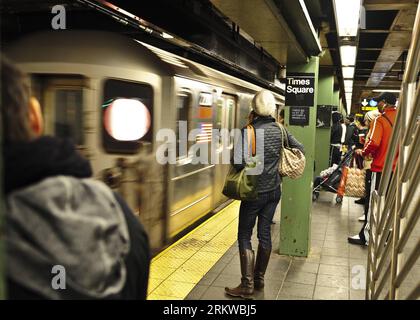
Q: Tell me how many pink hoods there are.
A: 0